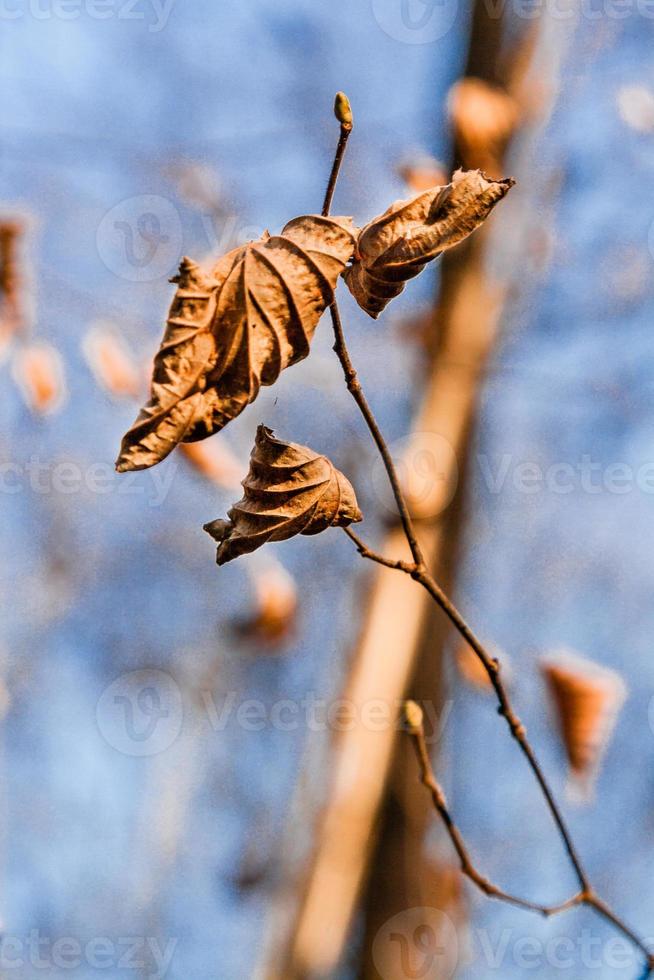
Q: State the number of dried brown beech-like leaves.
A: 3